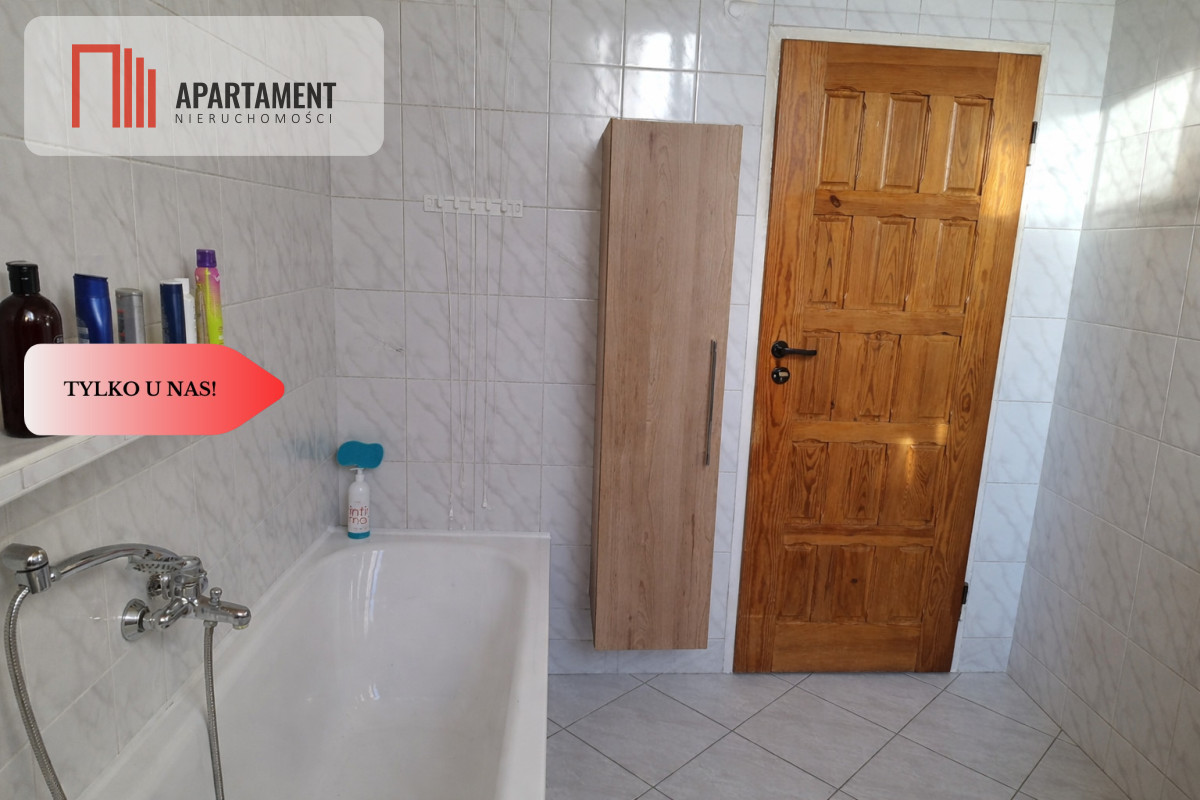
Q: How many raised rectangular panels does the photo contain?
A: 15